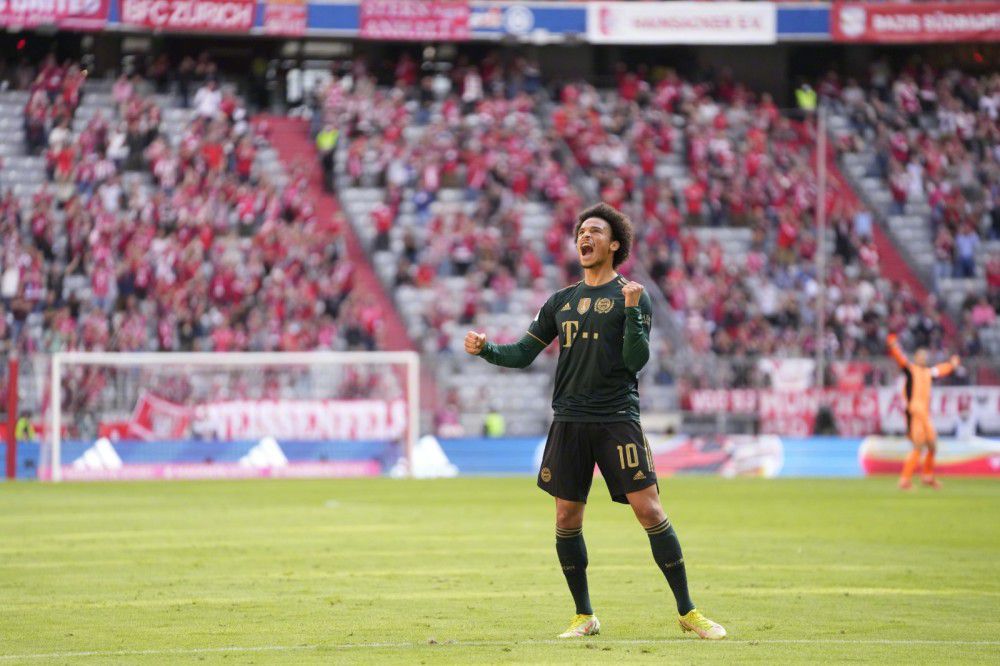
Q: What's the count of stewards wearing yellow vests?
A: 4